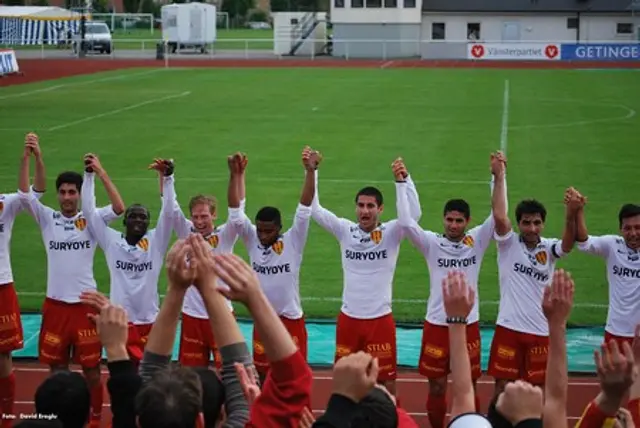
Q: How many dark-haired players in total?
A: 7